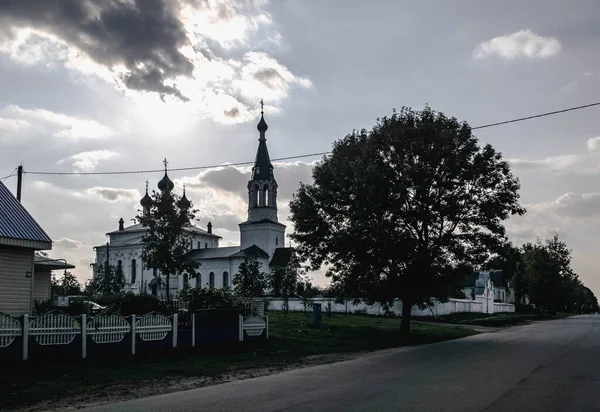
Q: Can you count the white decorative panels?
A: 5